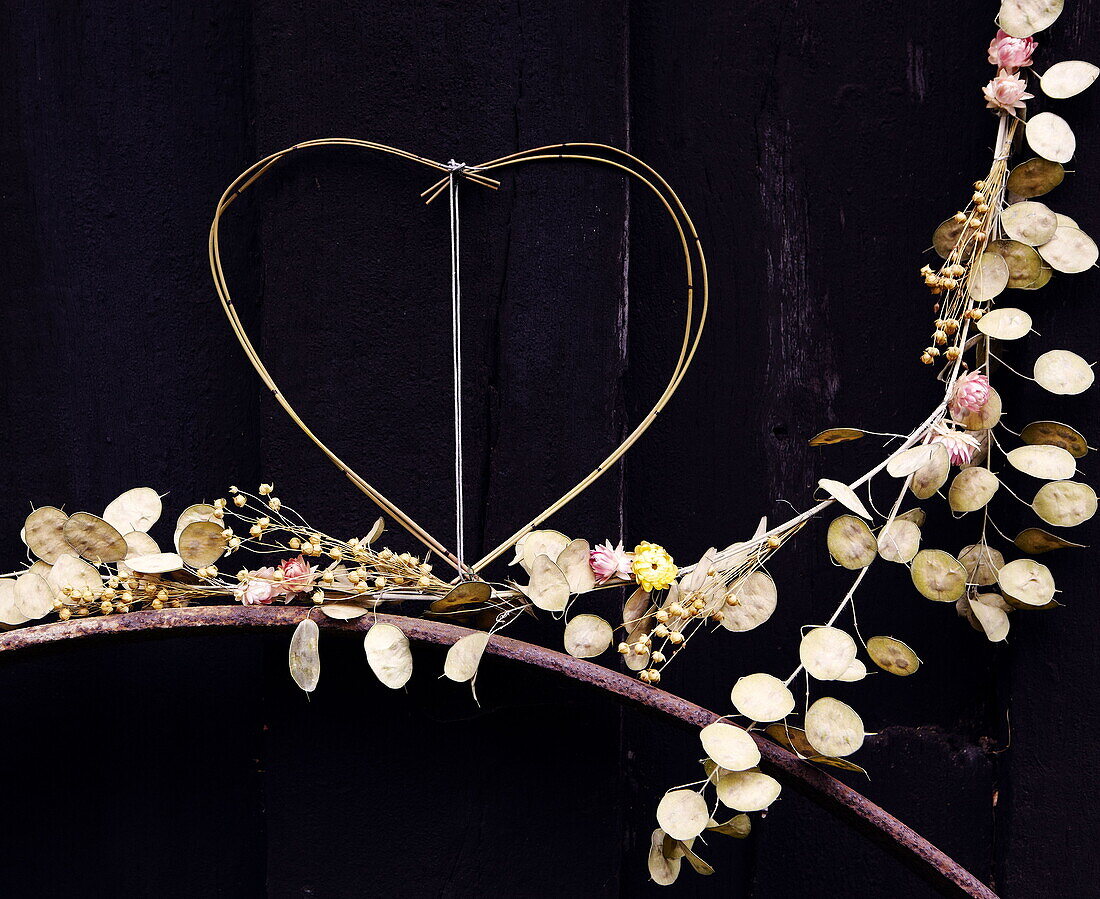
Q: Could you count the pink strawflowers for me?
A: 7